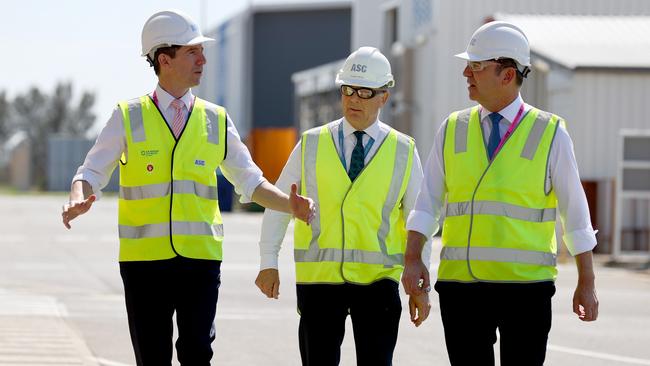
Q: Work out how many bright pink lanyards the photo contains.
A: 2